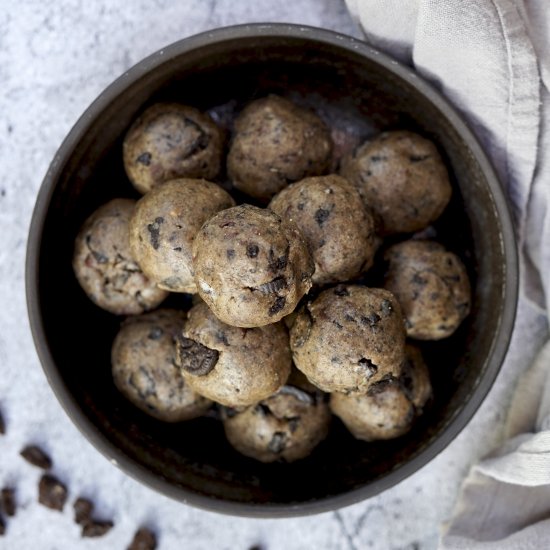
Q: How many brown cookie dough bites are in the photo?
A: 13